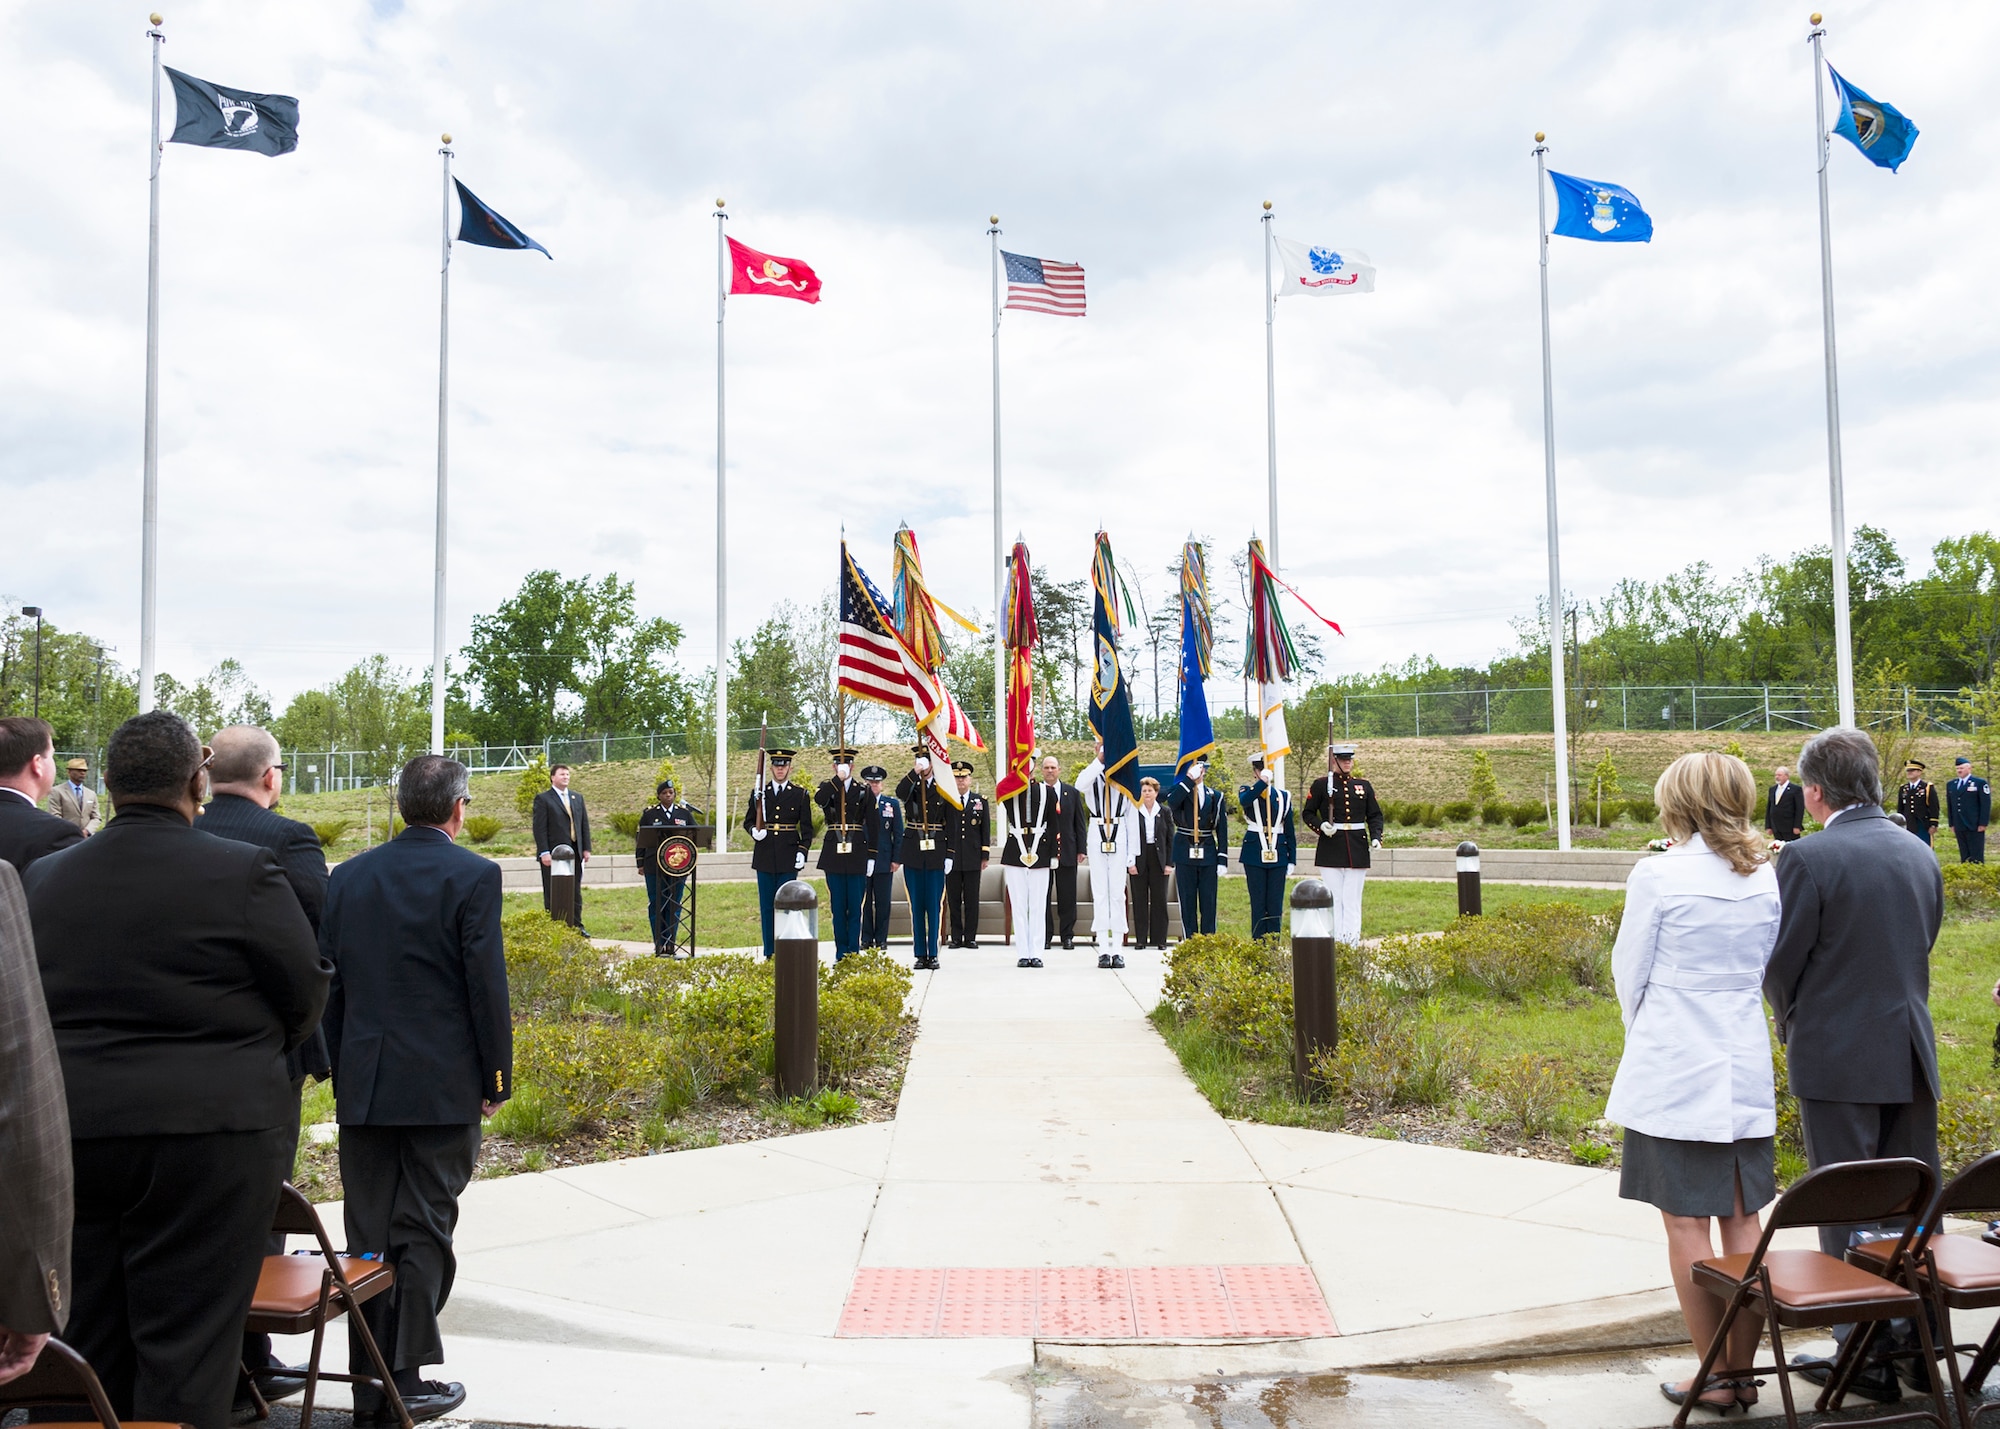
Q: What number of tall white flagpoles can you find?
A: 7